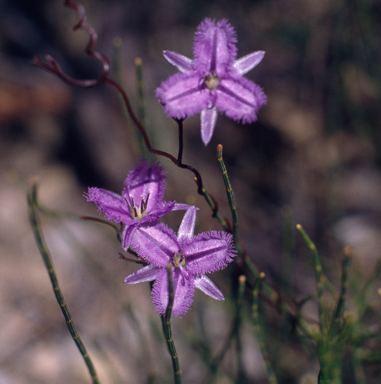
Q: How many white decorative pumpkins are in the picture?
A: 0